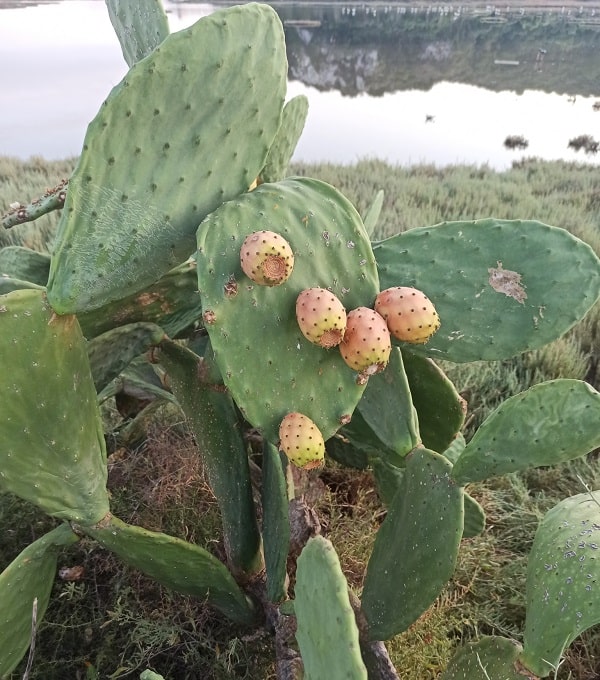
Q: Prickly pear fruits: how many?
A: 5